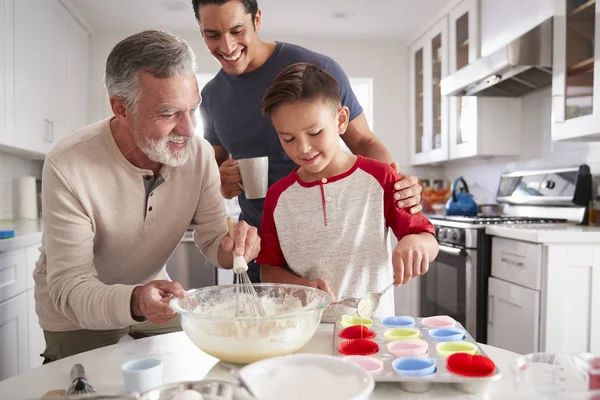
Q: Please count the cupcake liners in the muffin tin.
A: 12